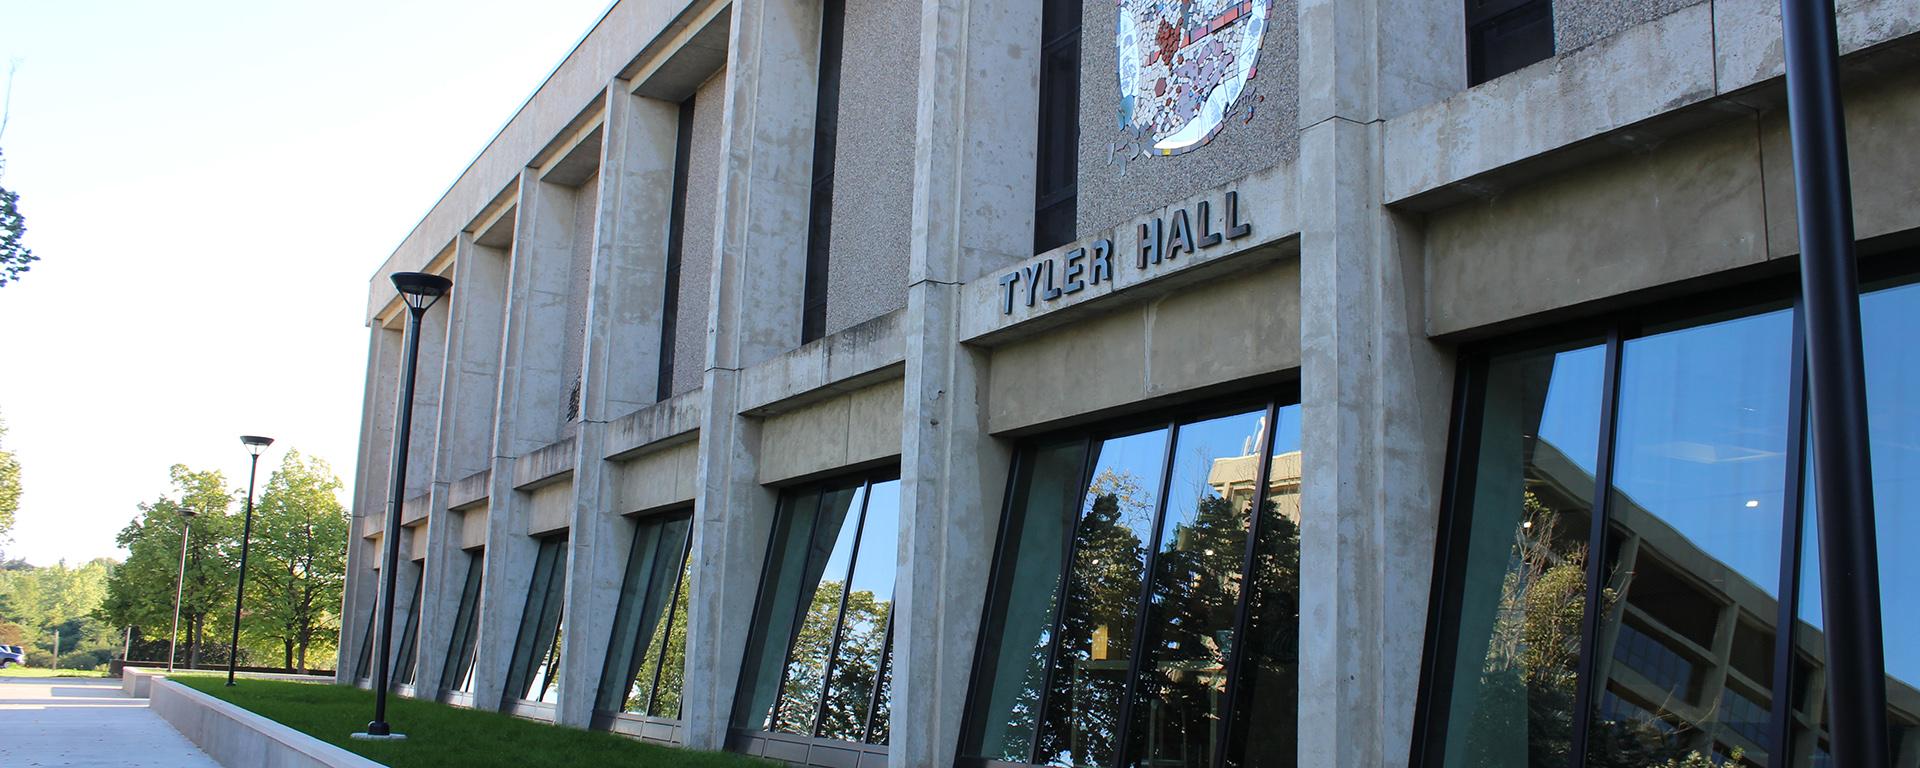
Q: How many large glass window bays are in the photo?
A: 8